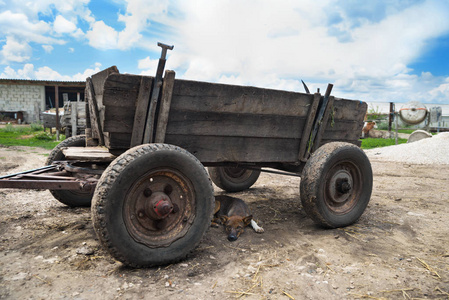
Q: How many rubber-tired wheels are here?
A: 4